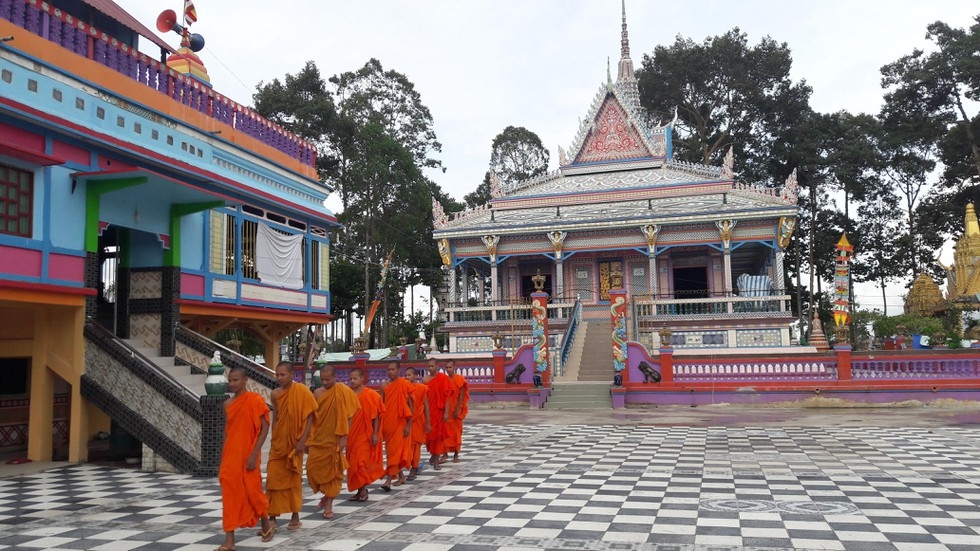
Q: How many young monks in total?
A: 8